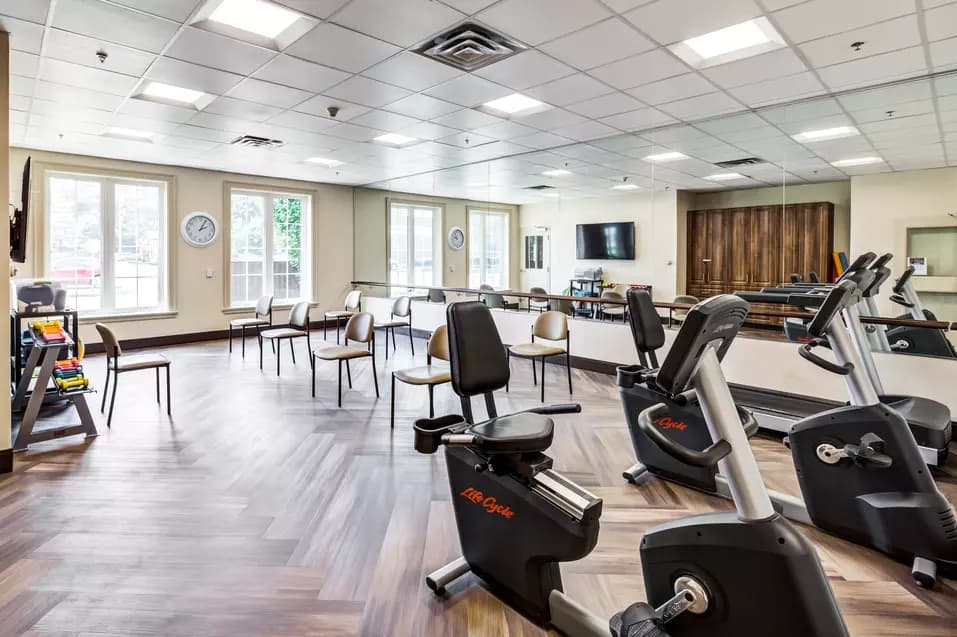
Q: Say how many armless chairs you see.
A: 8